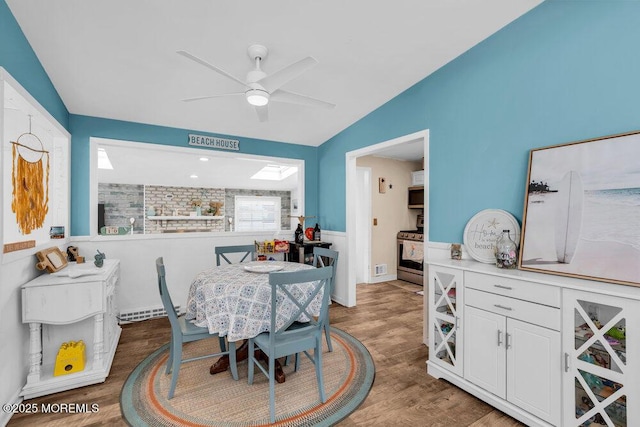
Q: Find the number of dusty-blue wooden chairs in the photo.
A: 4